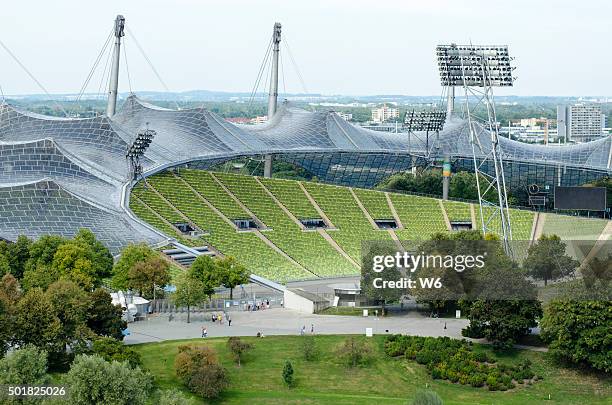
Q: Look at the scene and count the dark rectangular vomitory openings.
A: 5